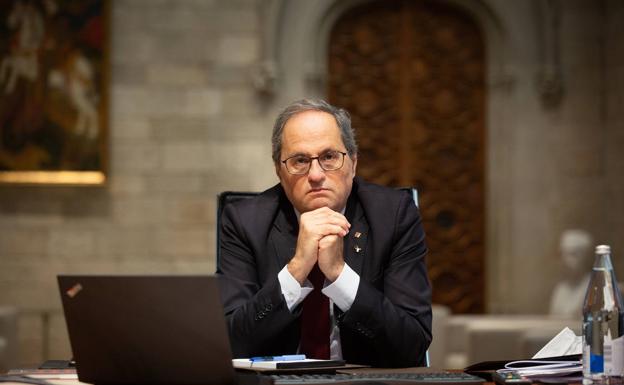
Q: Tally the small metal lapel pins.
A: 2